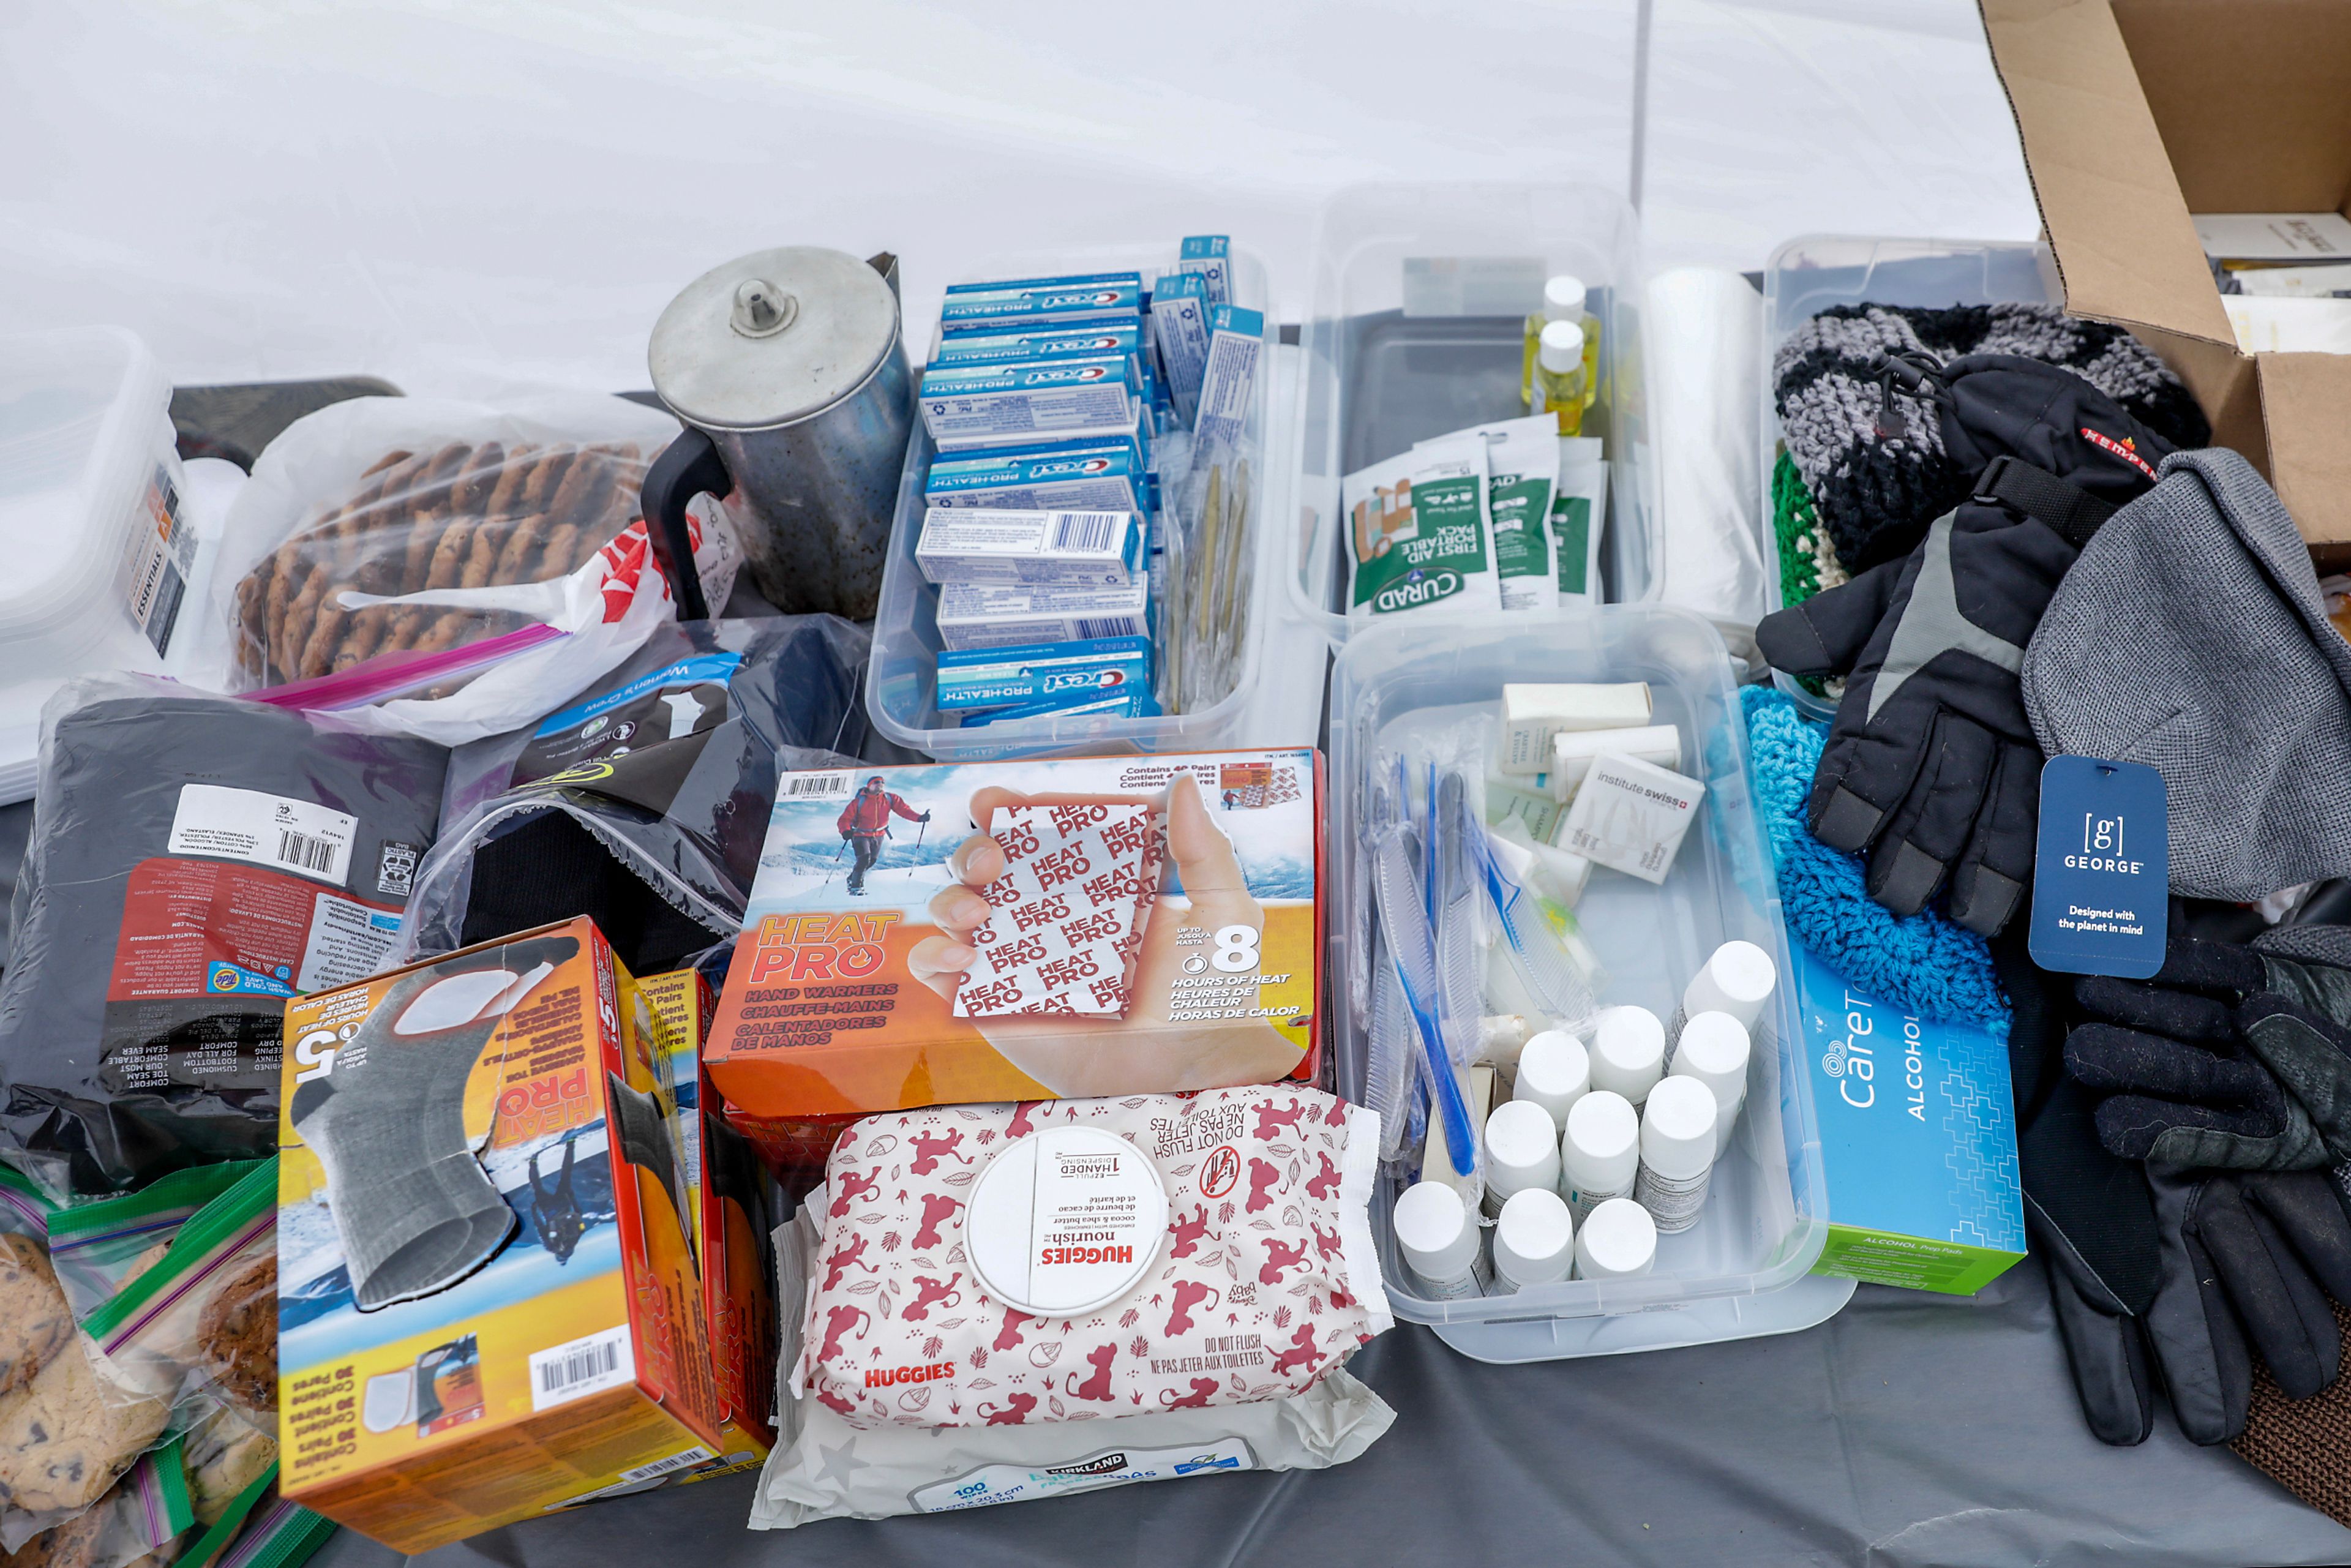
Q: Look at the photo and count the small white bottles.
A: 10